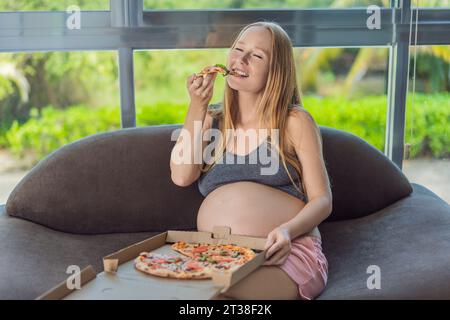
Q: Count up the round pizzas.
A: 1